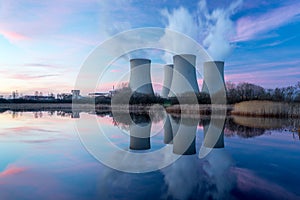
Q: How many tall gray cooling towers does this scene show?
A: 4